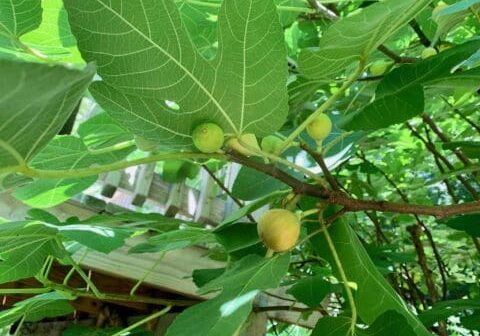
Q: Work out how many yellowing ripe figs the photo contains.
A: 1